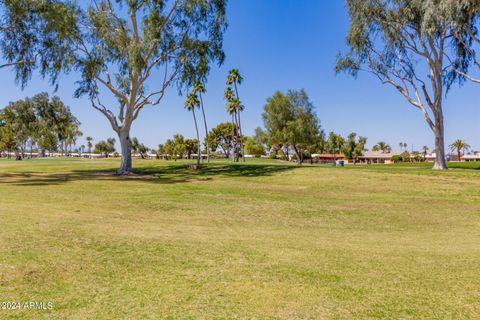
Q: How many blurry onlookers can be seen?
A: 0